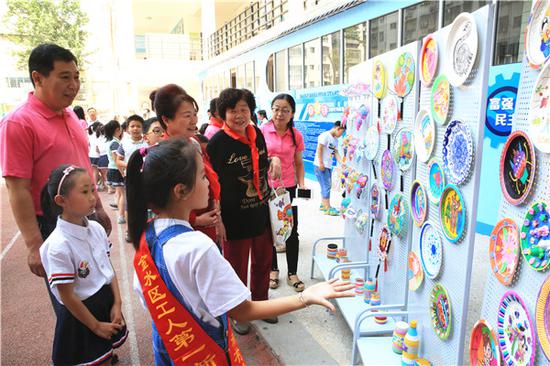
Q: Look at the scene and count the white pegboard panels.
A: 4